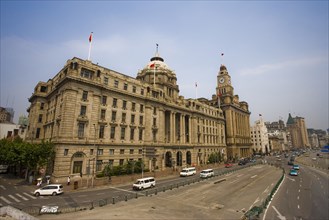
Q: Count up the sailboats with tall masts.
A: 0